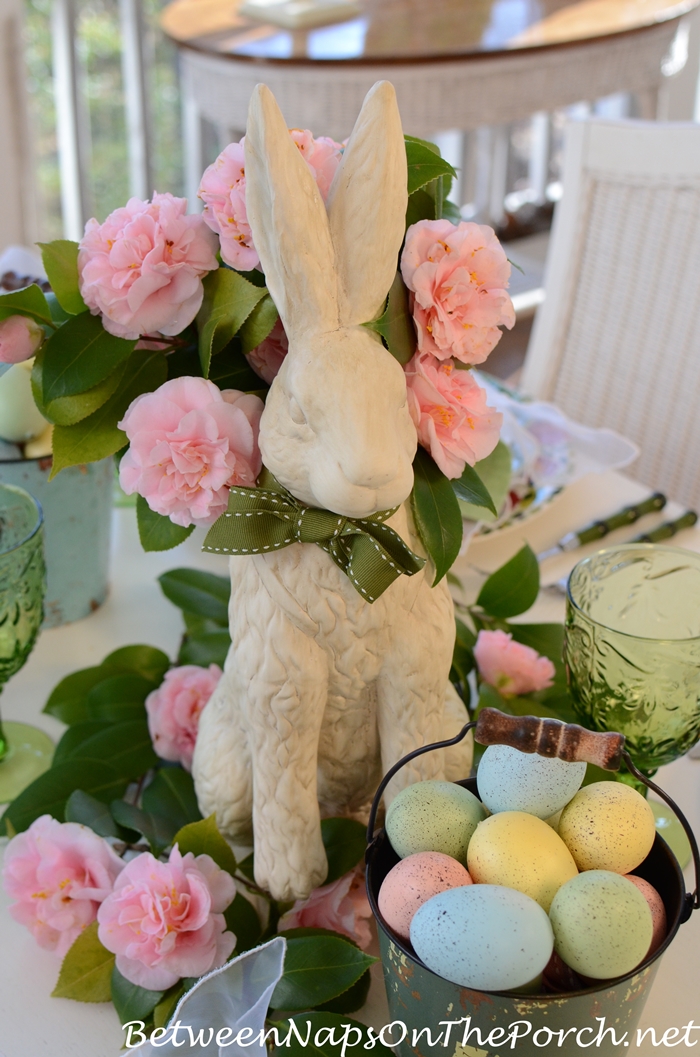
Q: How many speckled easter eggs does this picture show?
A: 8